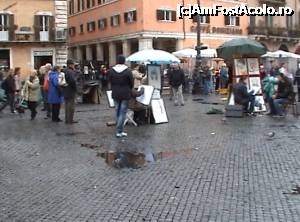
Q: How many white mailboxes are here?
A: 0